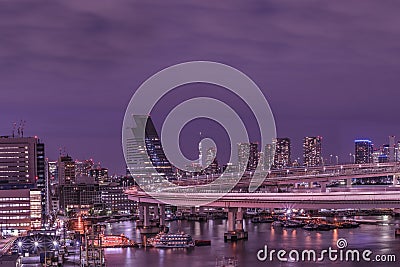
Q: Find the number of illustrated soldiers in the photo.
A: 0